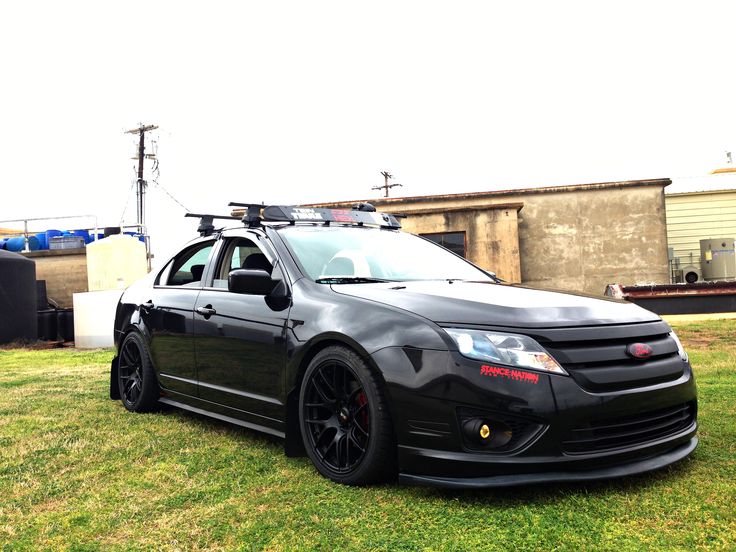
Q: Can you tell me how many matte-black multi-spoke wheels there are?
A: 2